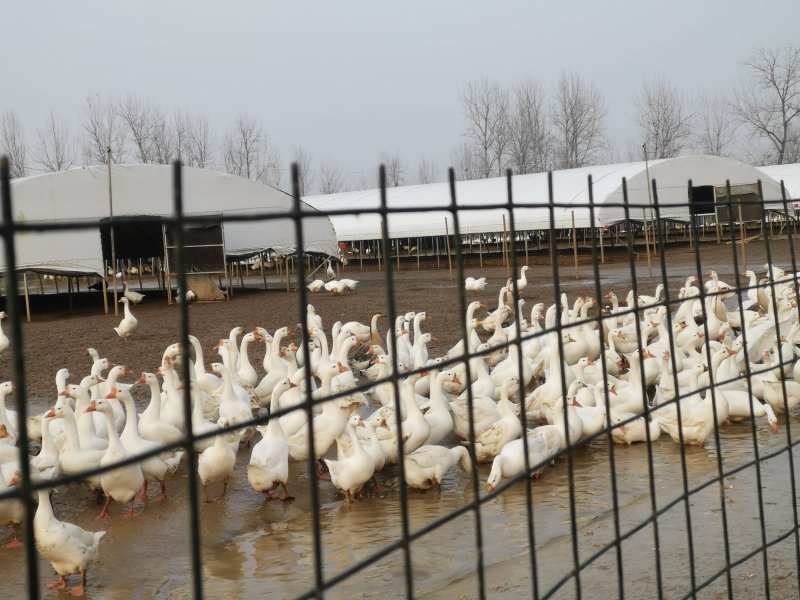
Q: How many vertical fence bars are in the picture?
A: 14